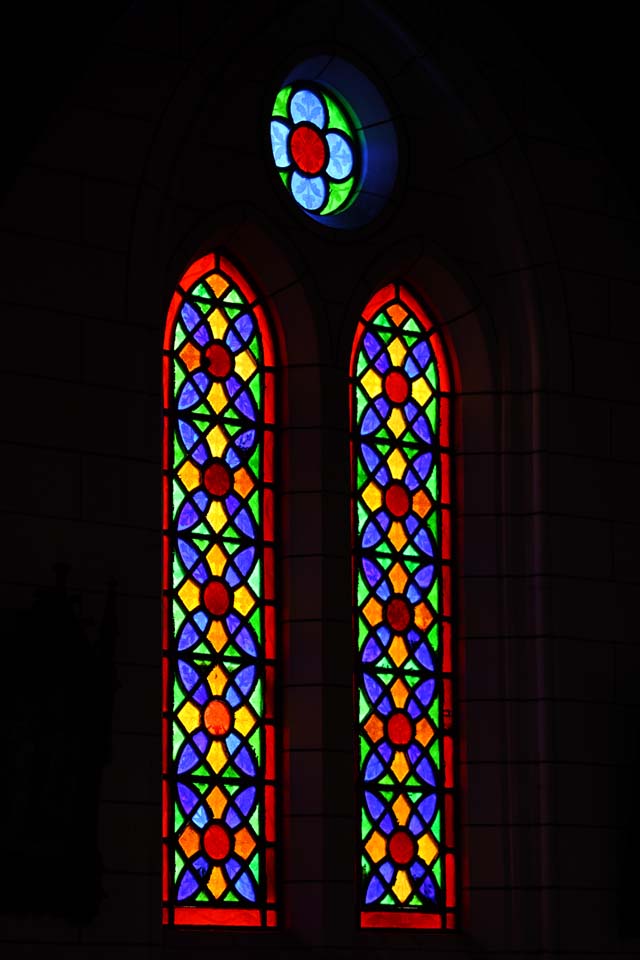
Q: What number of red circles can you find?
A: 11